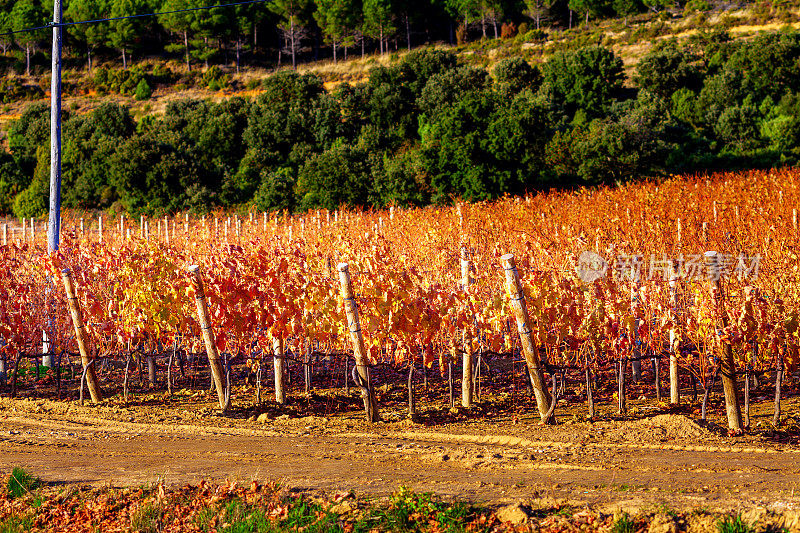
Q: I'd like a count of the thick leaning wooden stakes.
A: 5